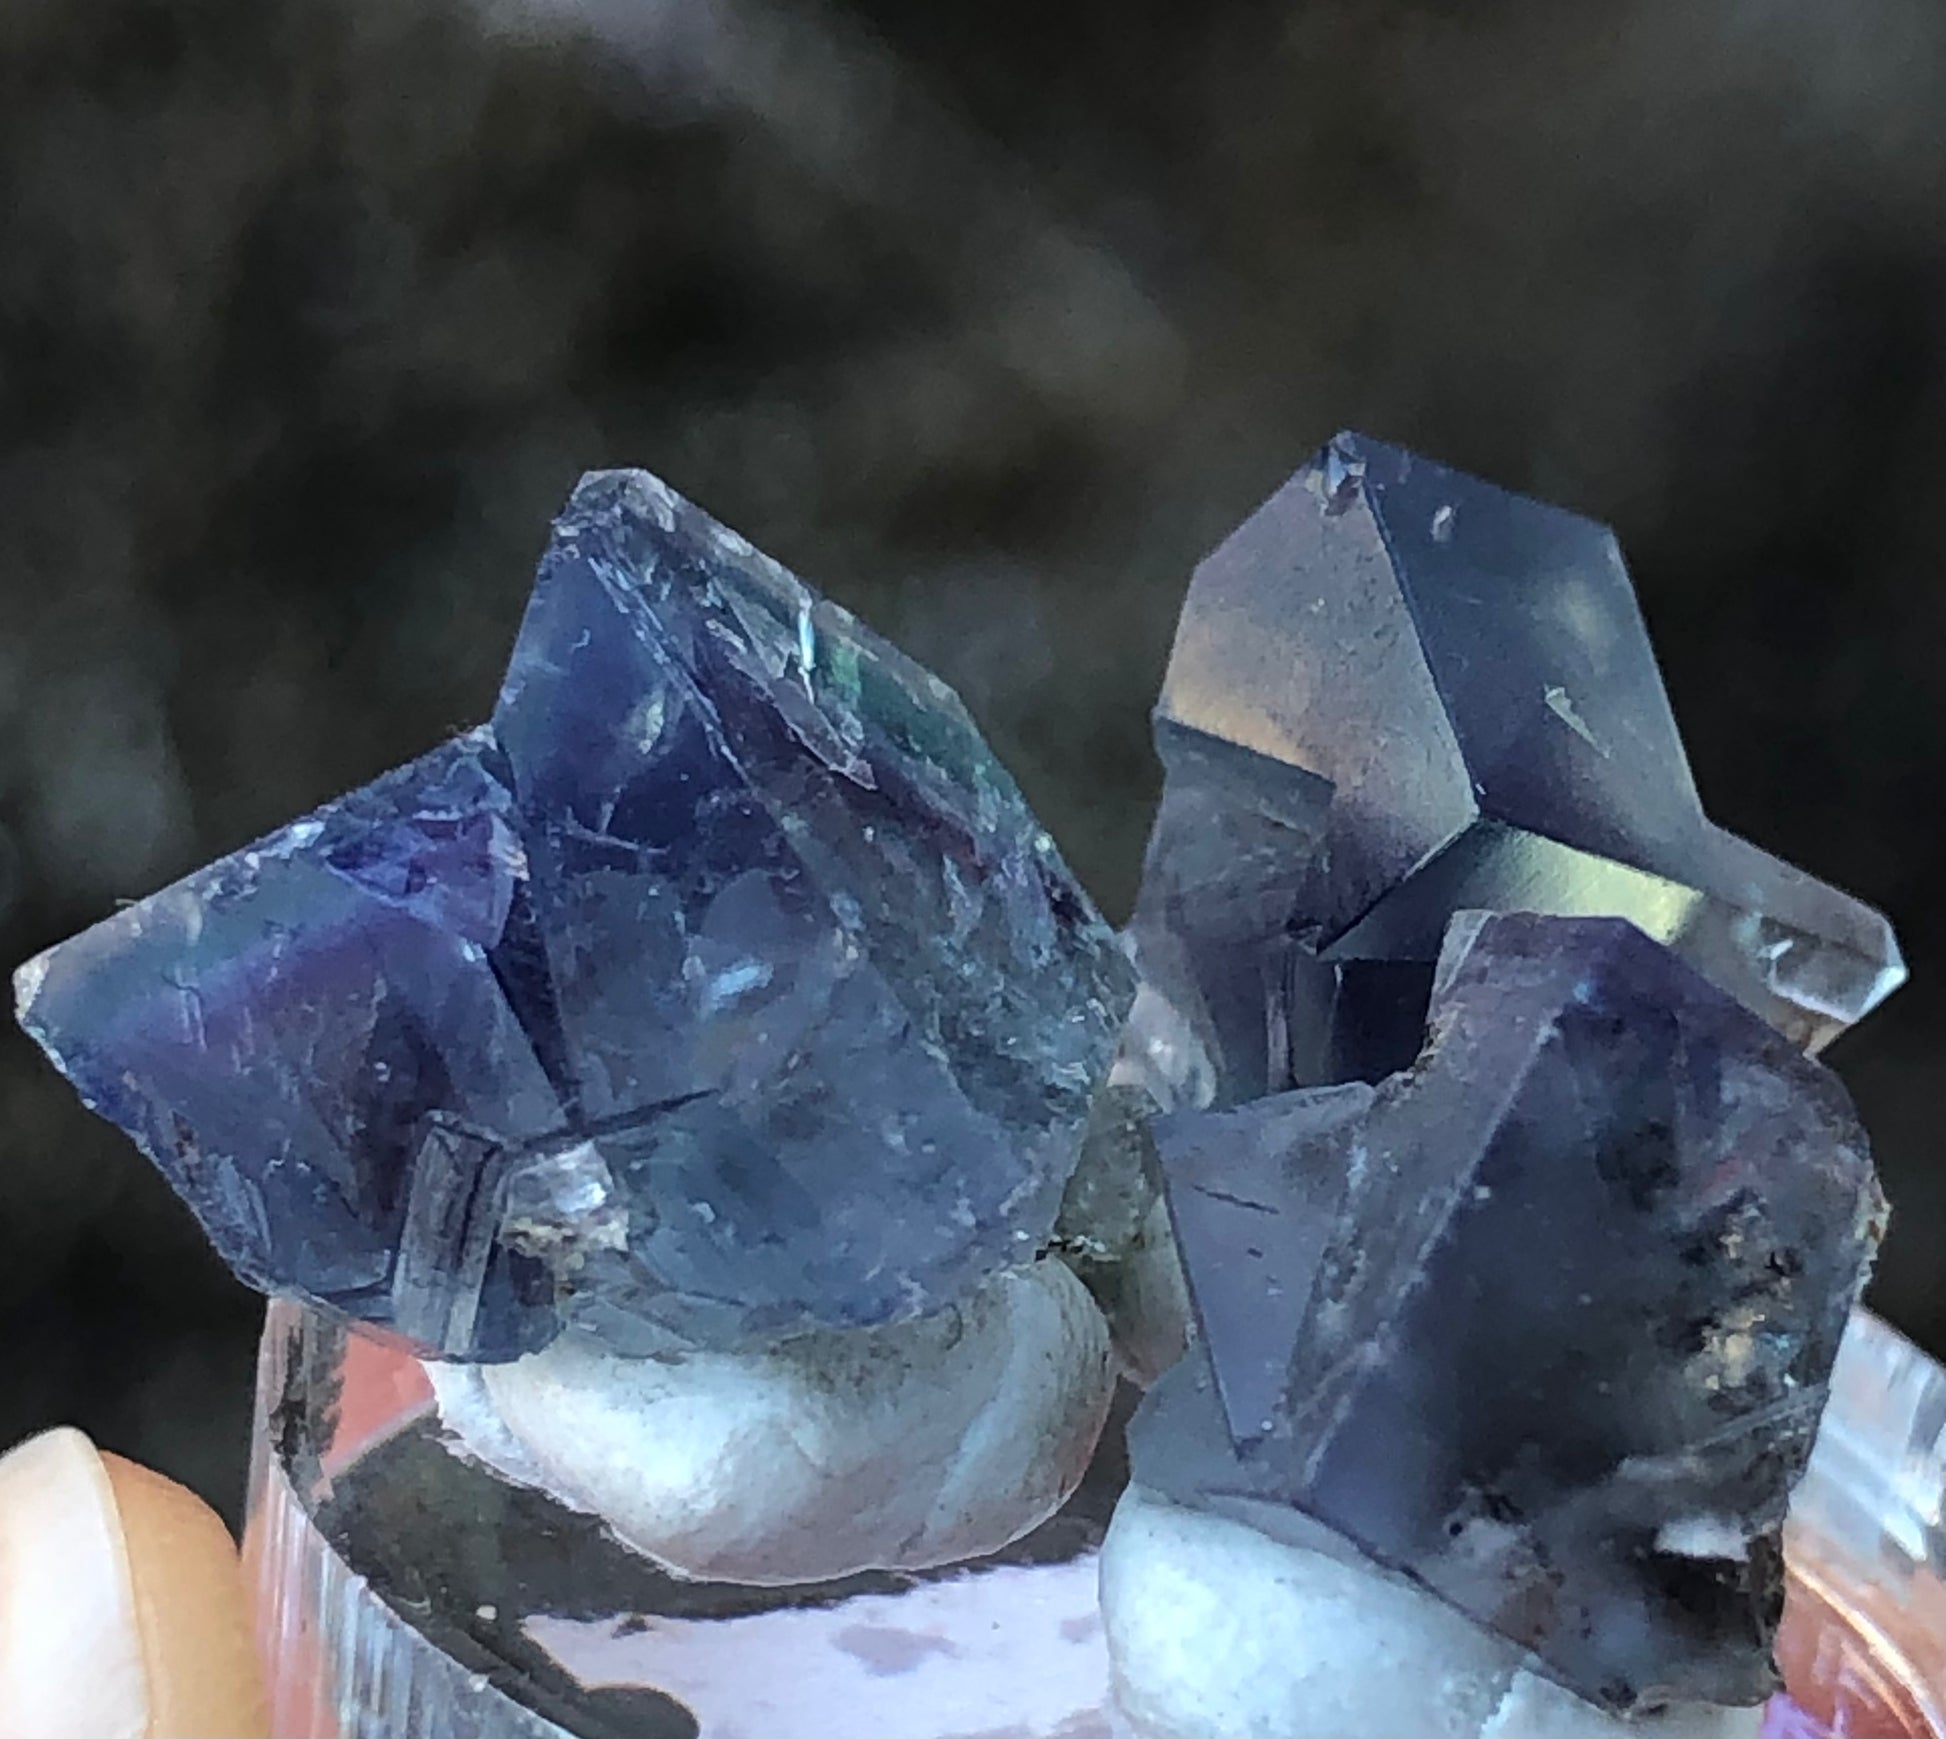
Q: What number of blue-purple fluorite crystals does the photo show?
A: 3